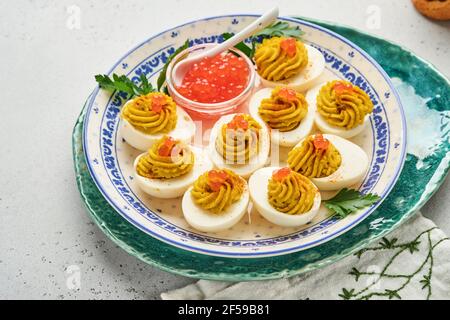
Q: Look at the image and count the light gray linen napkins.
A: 1